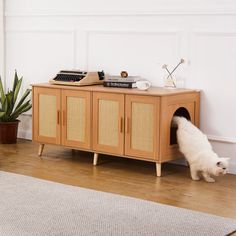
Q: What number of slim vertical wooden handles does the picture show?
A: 4